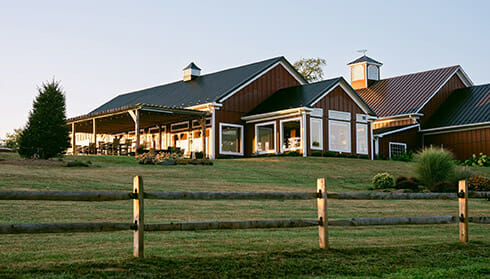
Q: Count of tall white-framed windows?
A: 6